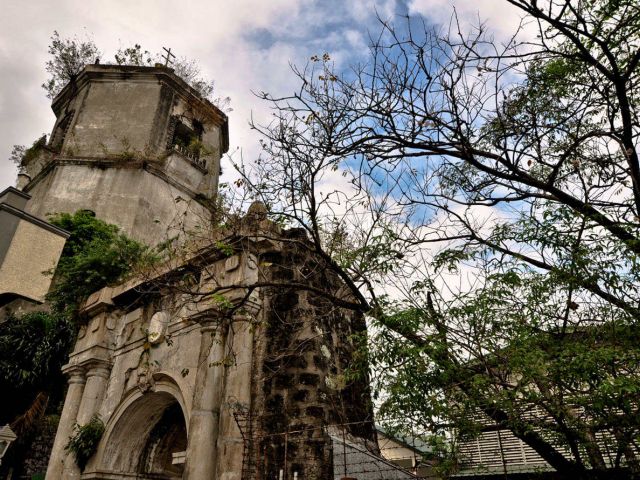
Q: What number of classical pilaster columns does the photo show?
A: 4